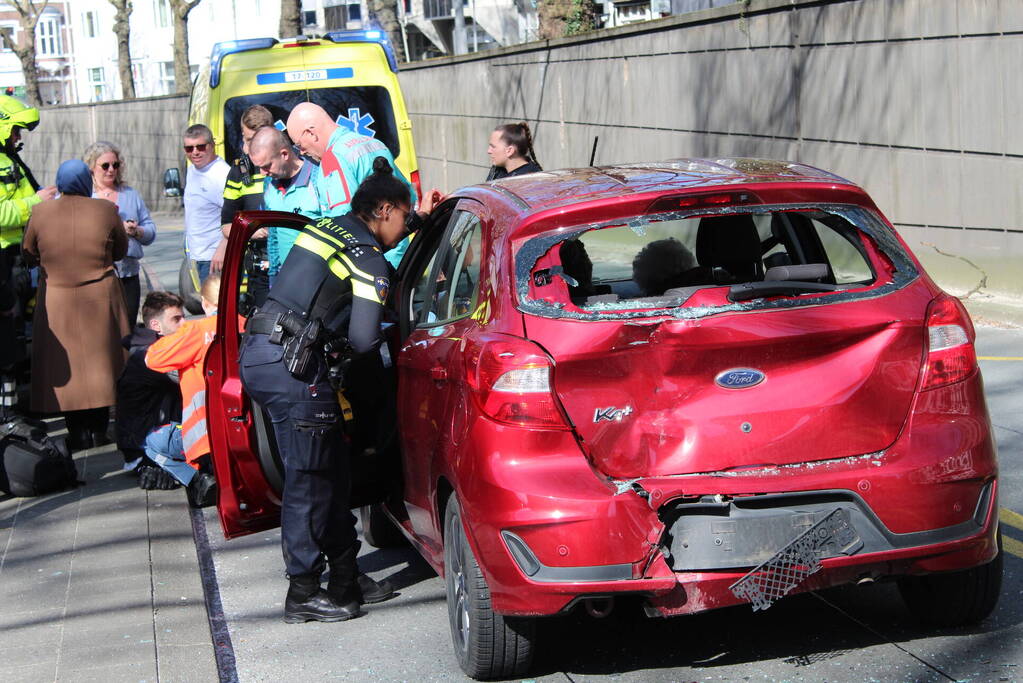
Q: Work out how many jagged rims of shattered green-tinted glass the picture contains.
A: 1